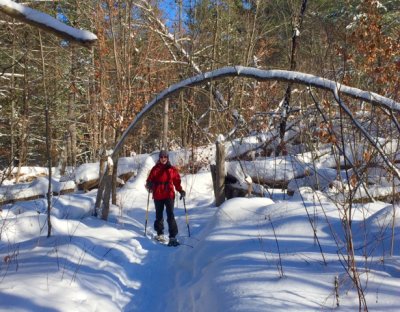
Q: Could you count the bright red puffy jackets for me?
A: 1